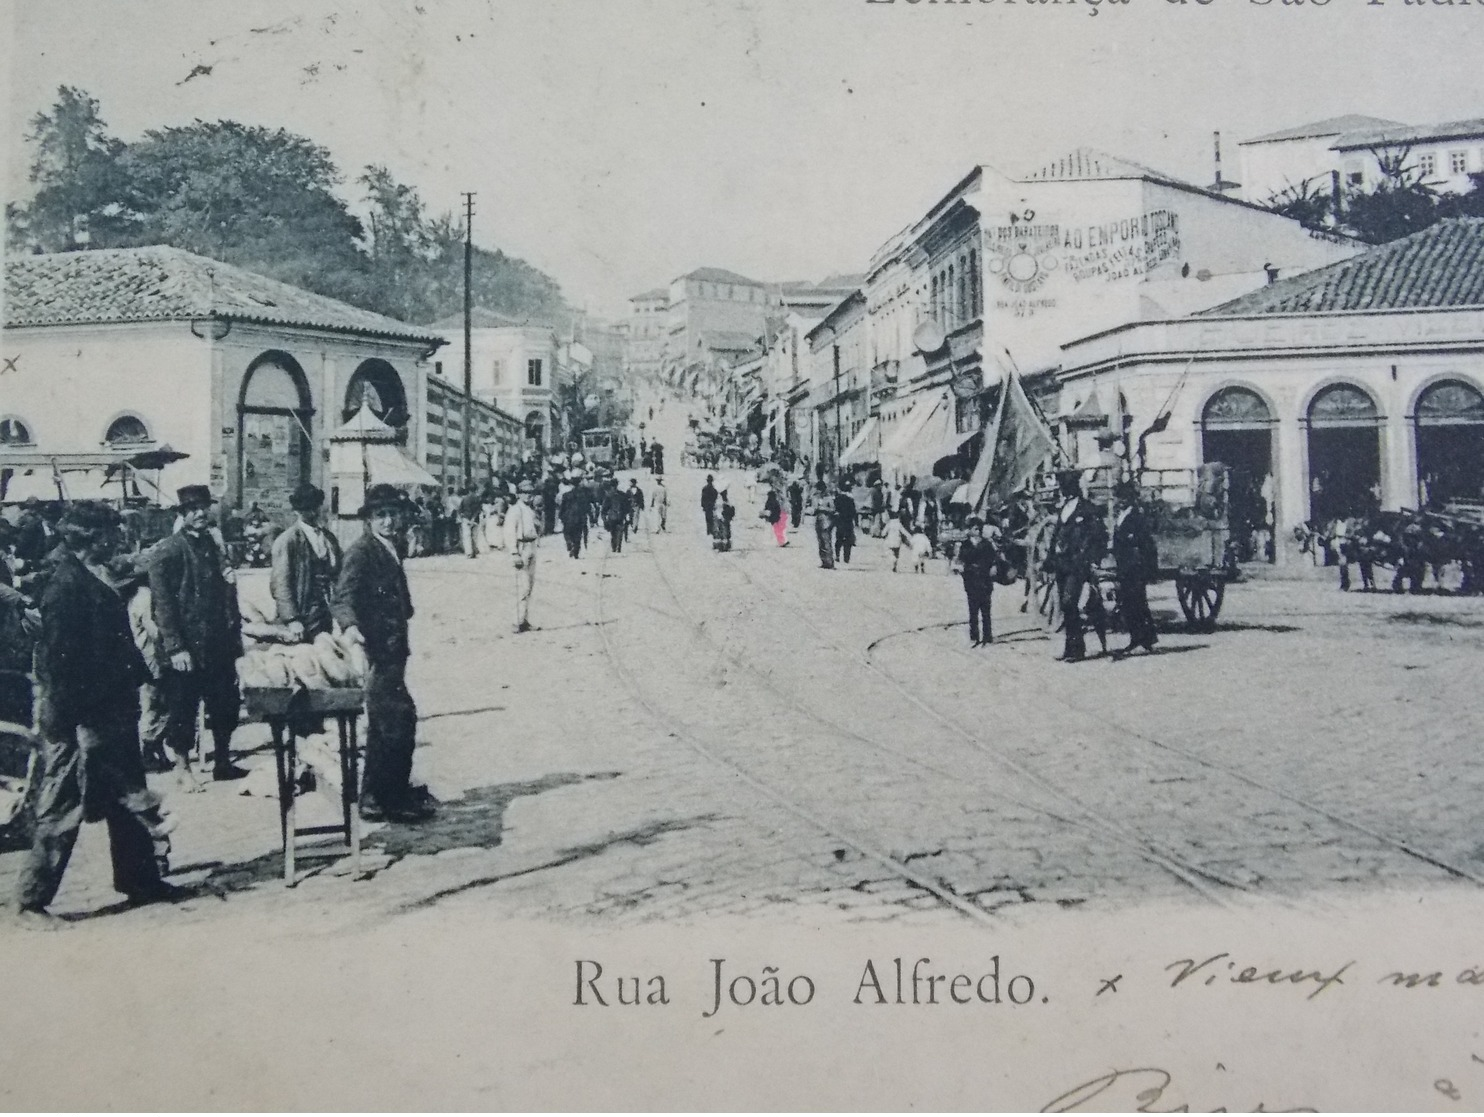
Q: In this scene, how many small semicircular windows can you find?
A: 2